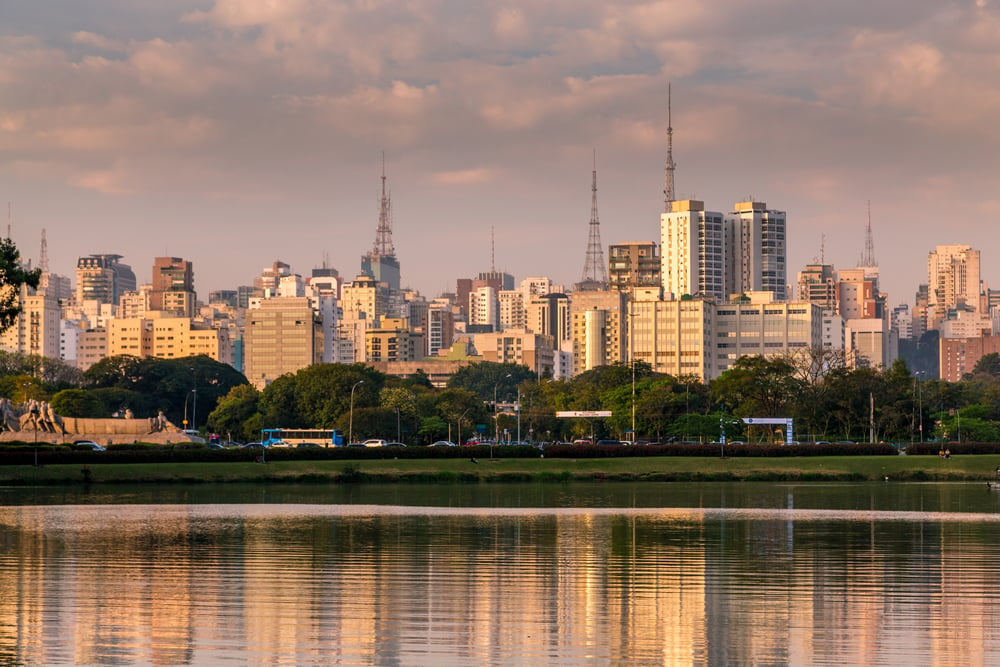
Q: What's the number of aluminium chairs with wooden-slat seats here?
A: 0